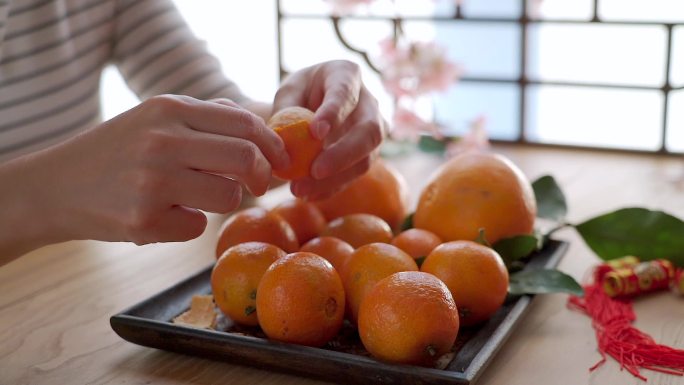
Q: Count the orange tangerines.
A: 13